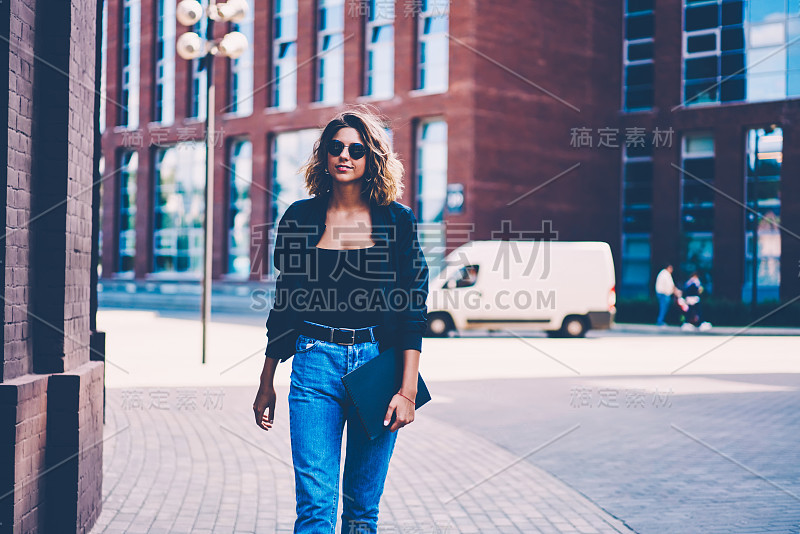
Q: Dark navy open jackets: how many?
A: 1